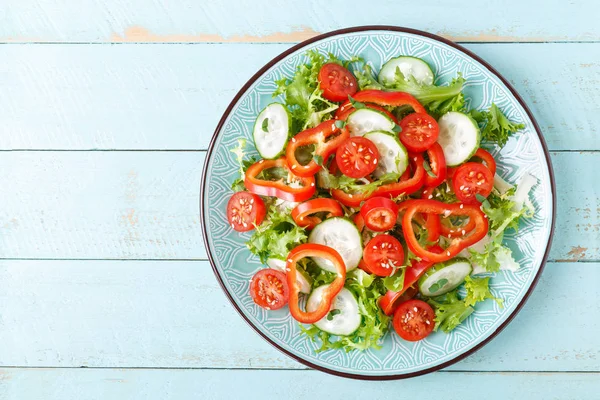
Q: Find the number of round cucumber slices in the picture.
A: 9